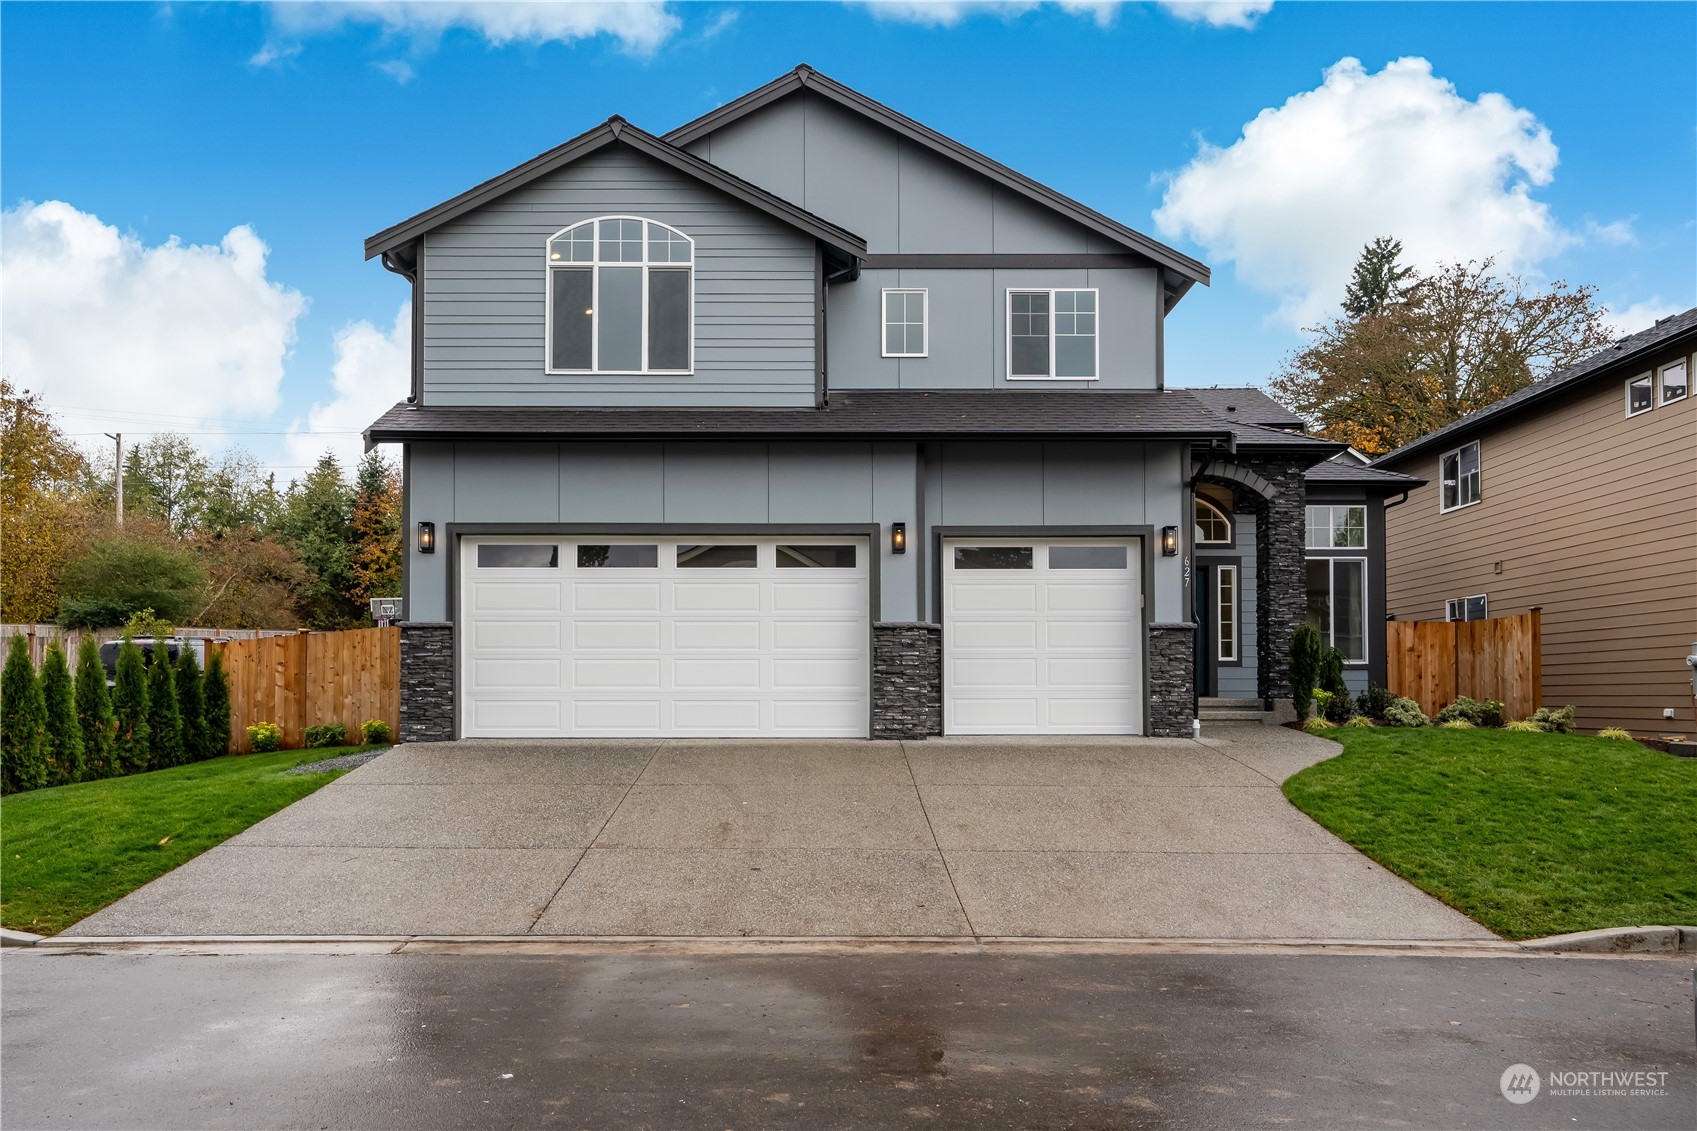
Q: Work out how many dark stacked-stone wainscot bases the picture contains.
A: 3